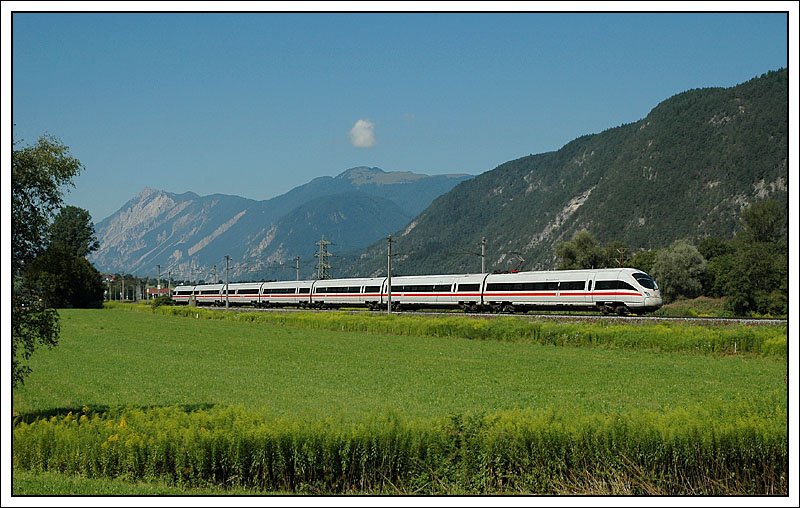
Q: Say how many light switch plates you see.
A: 0